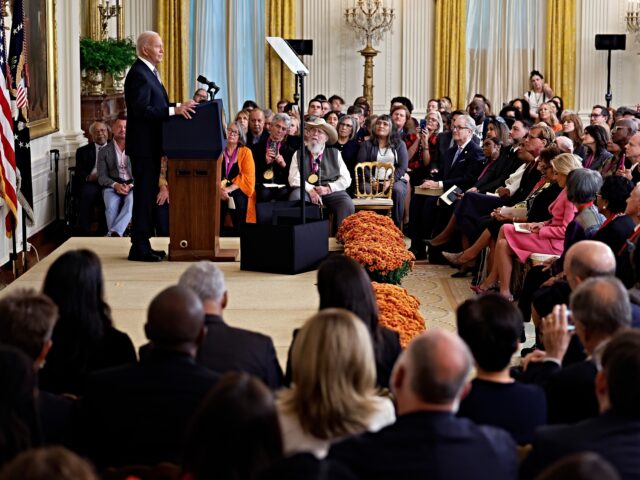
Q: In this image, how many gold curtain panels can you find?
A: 4